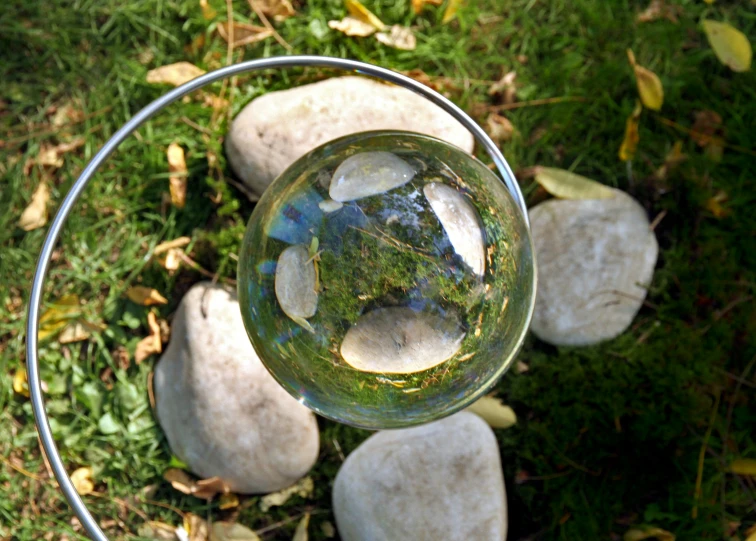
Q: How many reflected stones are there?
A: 4